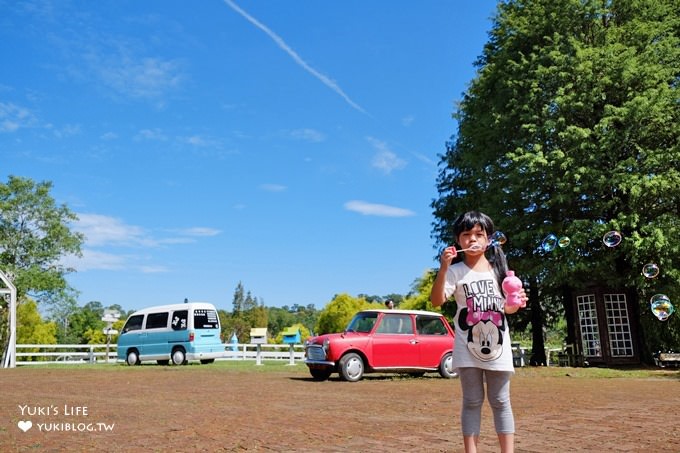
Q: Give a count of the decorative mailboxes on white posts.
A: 2